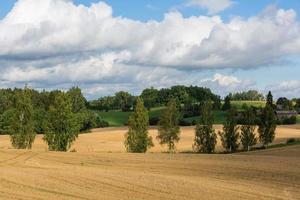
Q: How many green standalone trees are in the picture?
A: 8